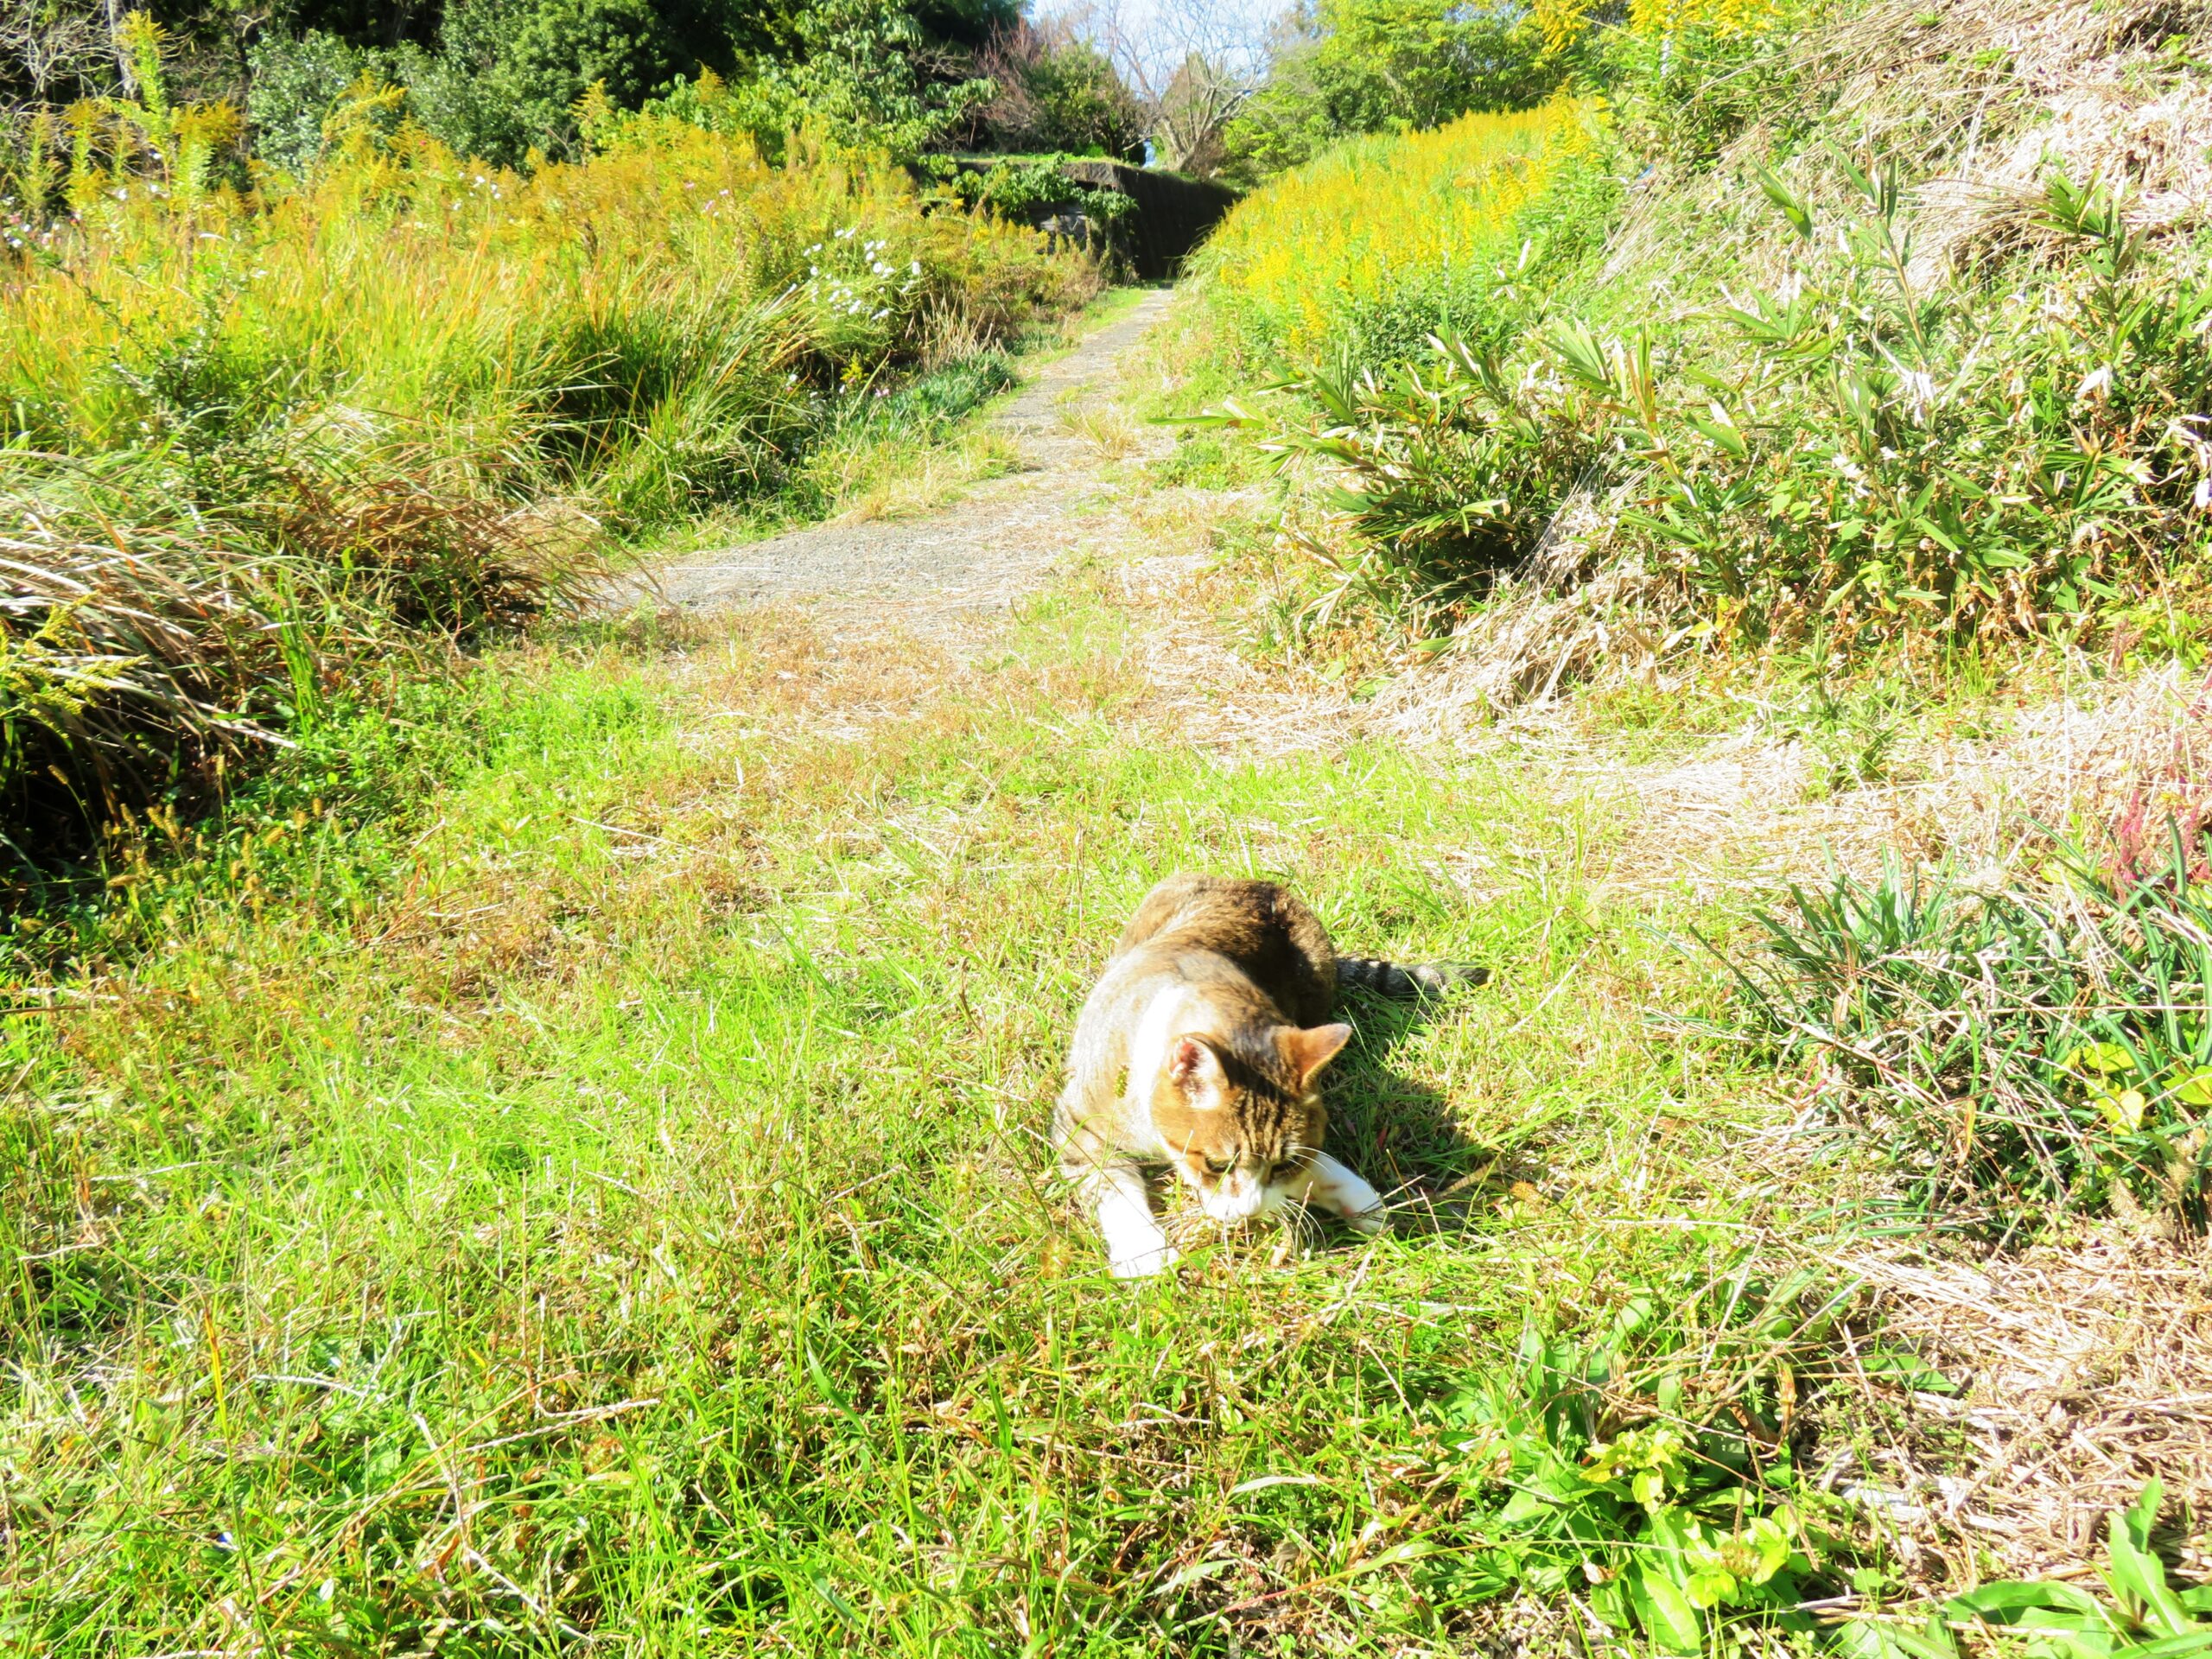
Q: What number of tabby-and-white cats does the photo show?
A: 1